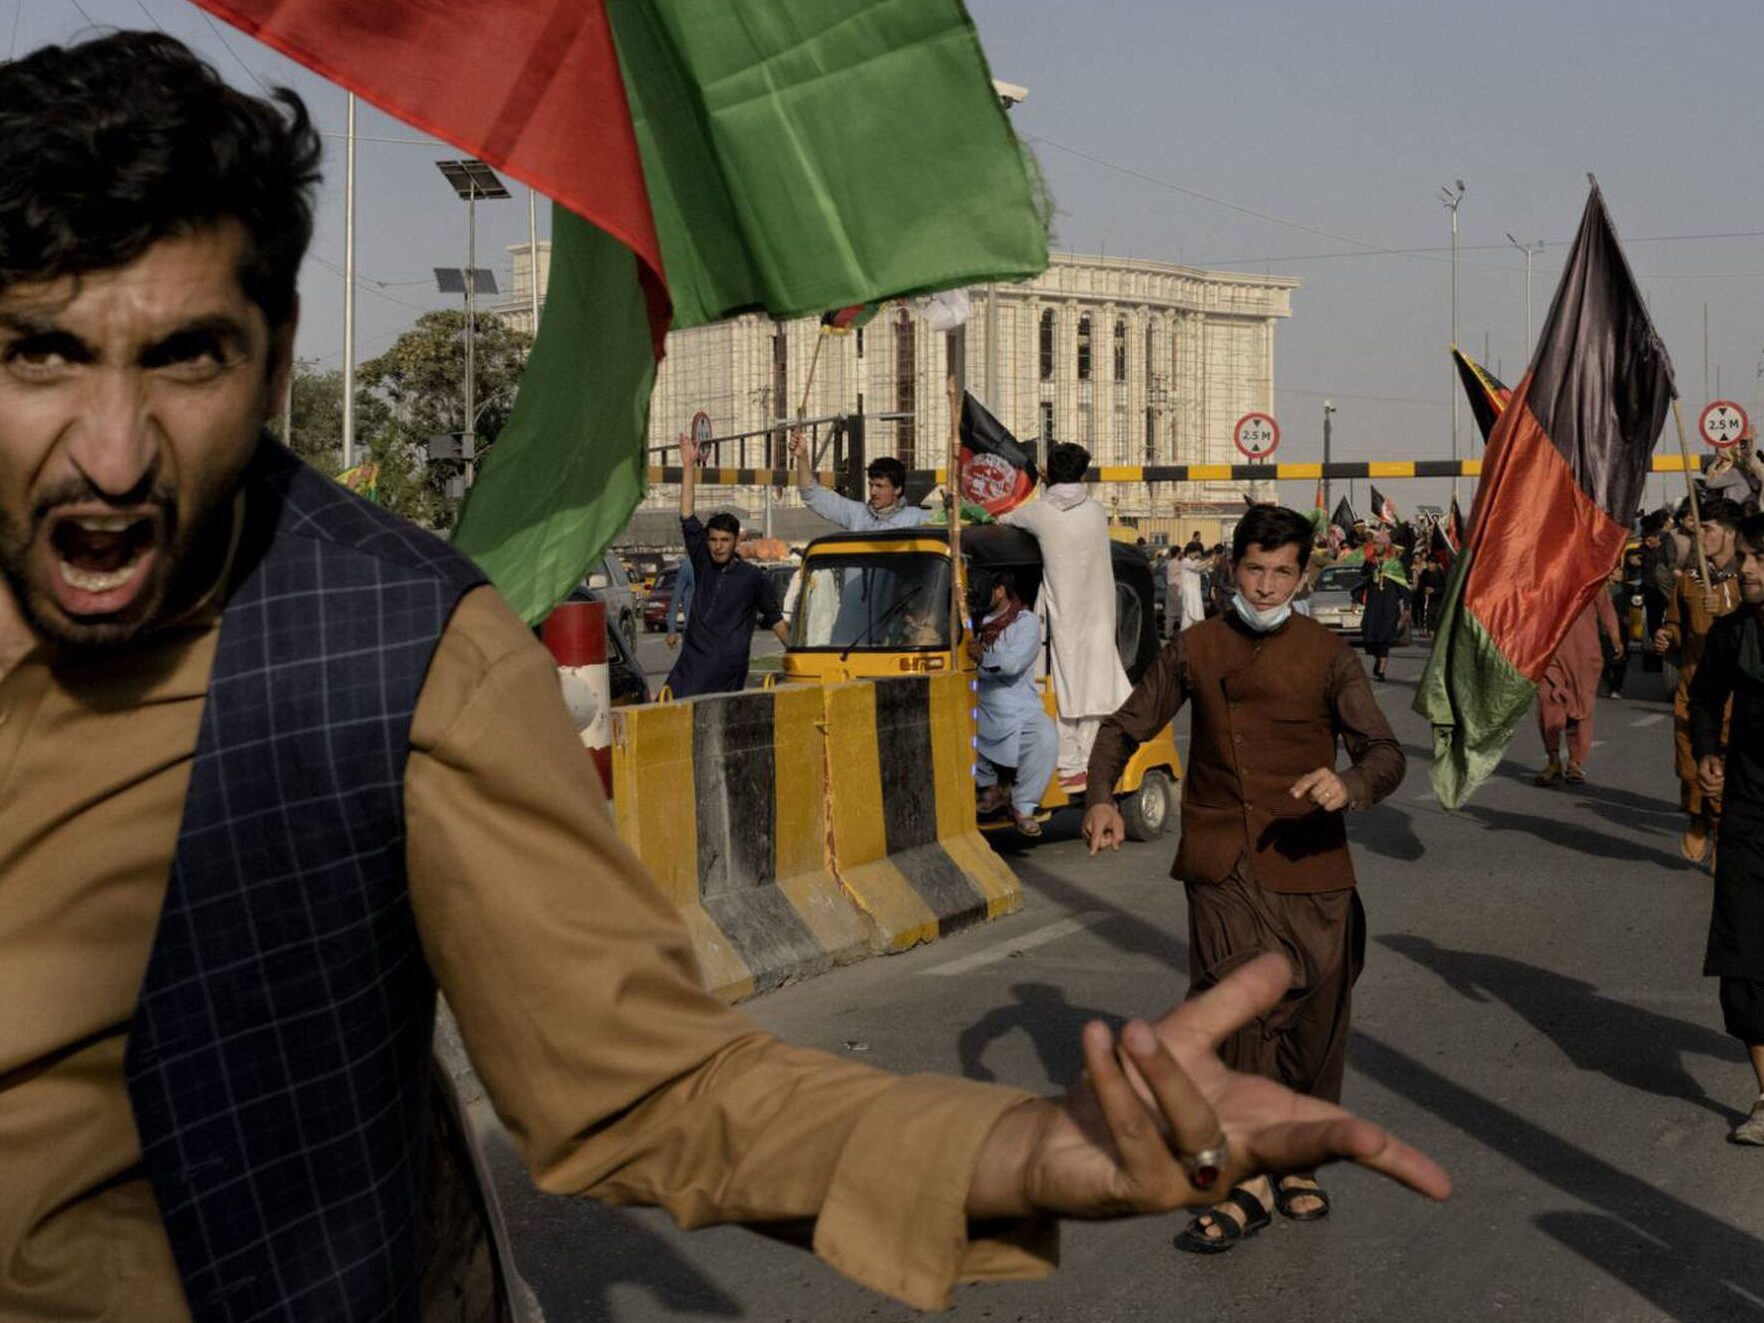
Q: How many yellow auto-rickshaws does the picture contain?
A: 1